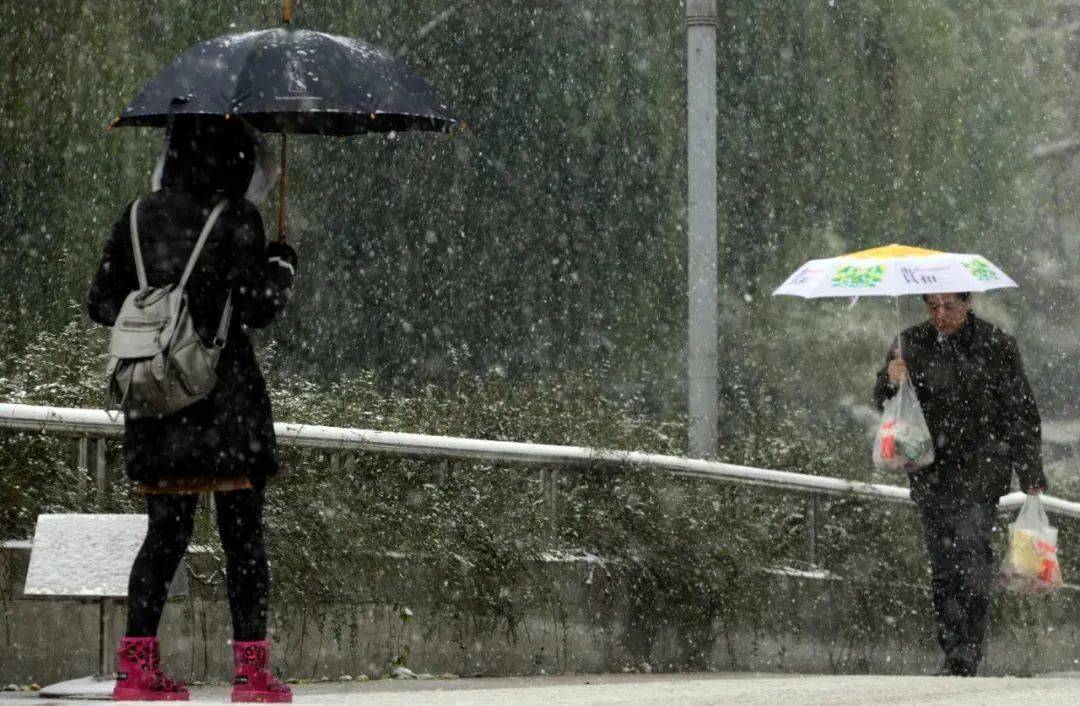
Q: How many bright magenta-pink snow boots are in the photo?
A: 2